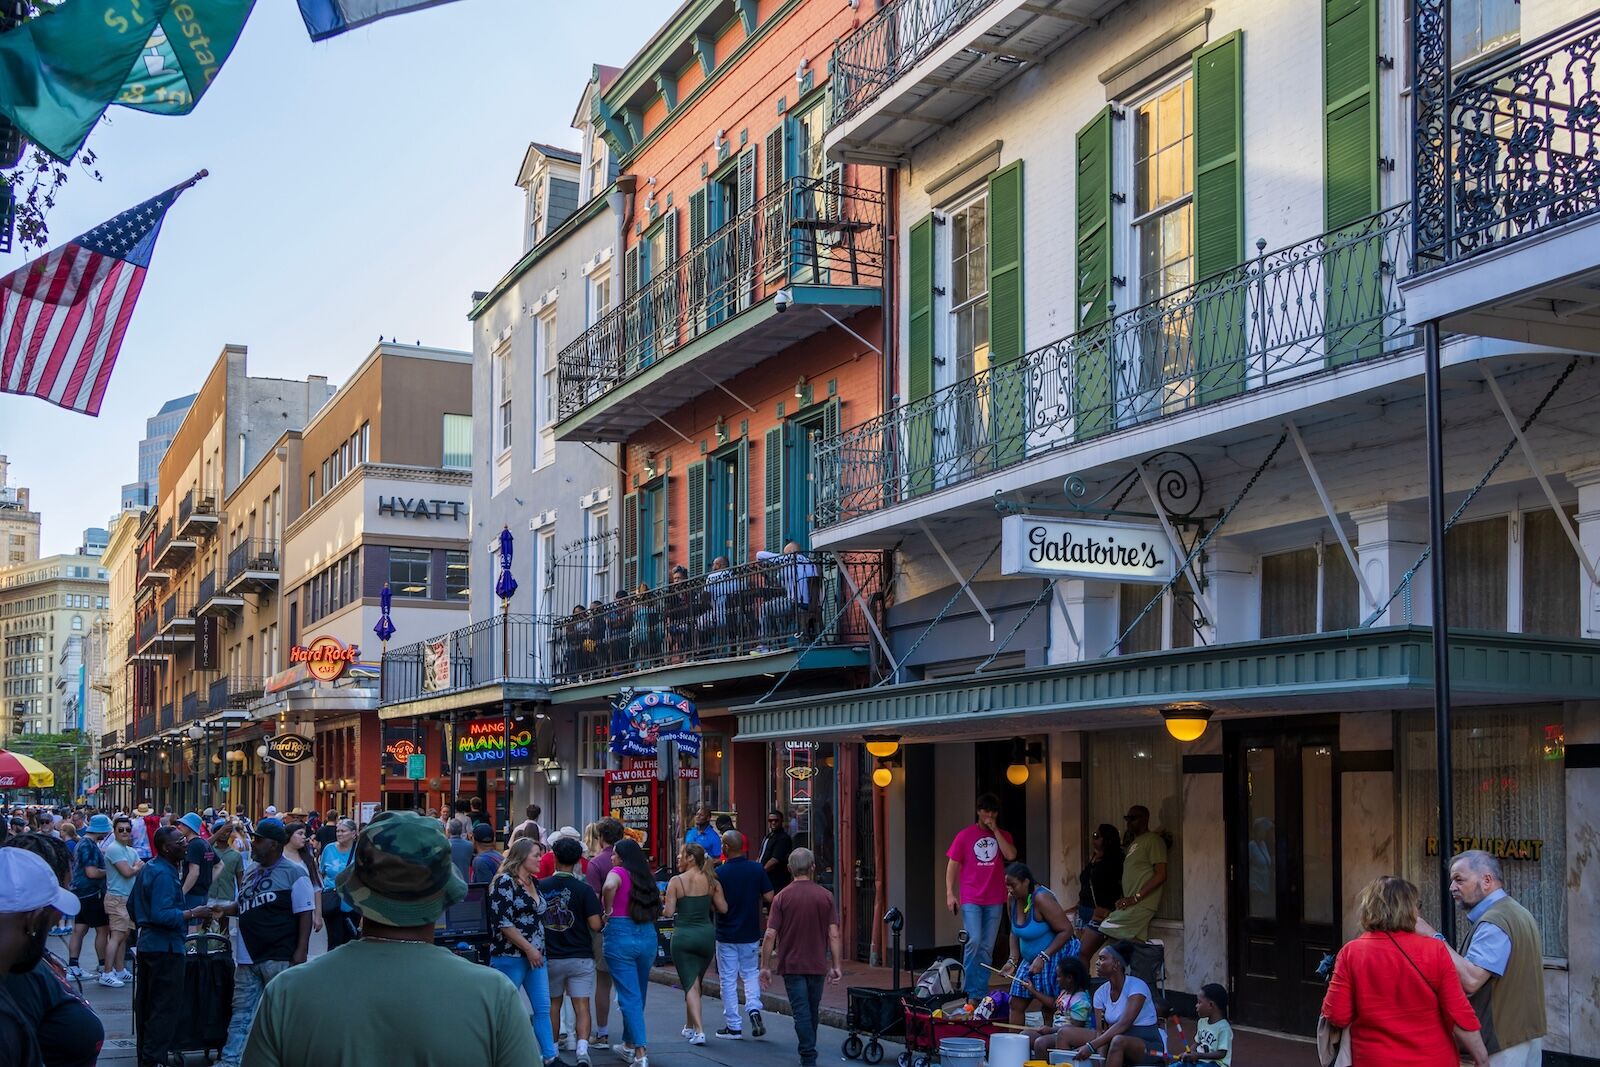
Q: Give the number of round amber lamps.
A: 4